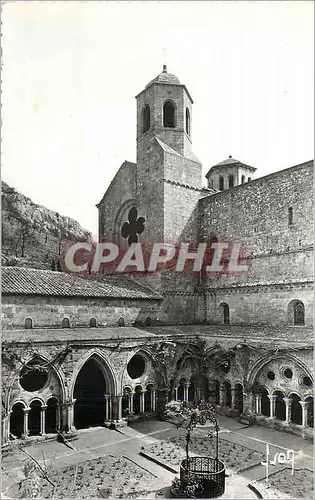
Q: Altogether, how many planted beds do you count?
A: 3